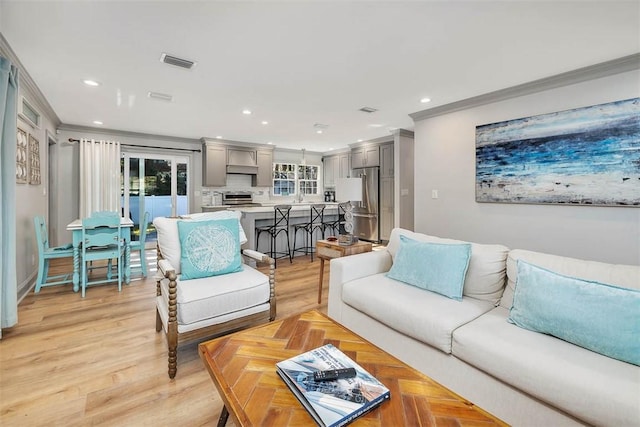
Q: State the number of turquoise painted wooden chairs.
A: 4